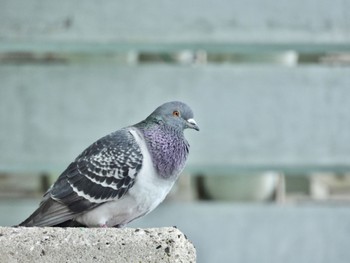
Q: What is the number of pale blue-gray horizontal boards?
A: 3